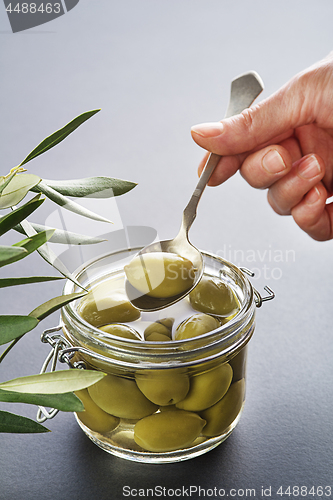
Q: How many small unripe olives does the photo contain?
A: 0